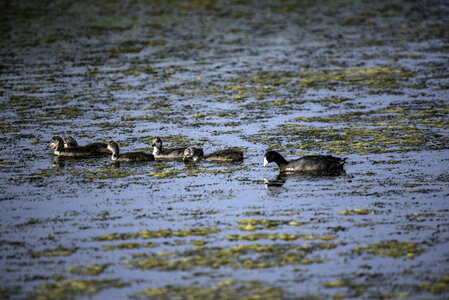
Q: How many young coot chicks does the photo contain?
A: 5